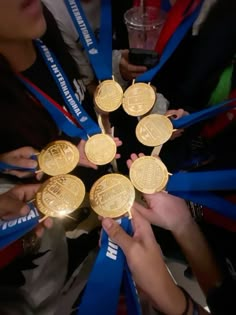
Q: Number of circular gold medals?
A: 8